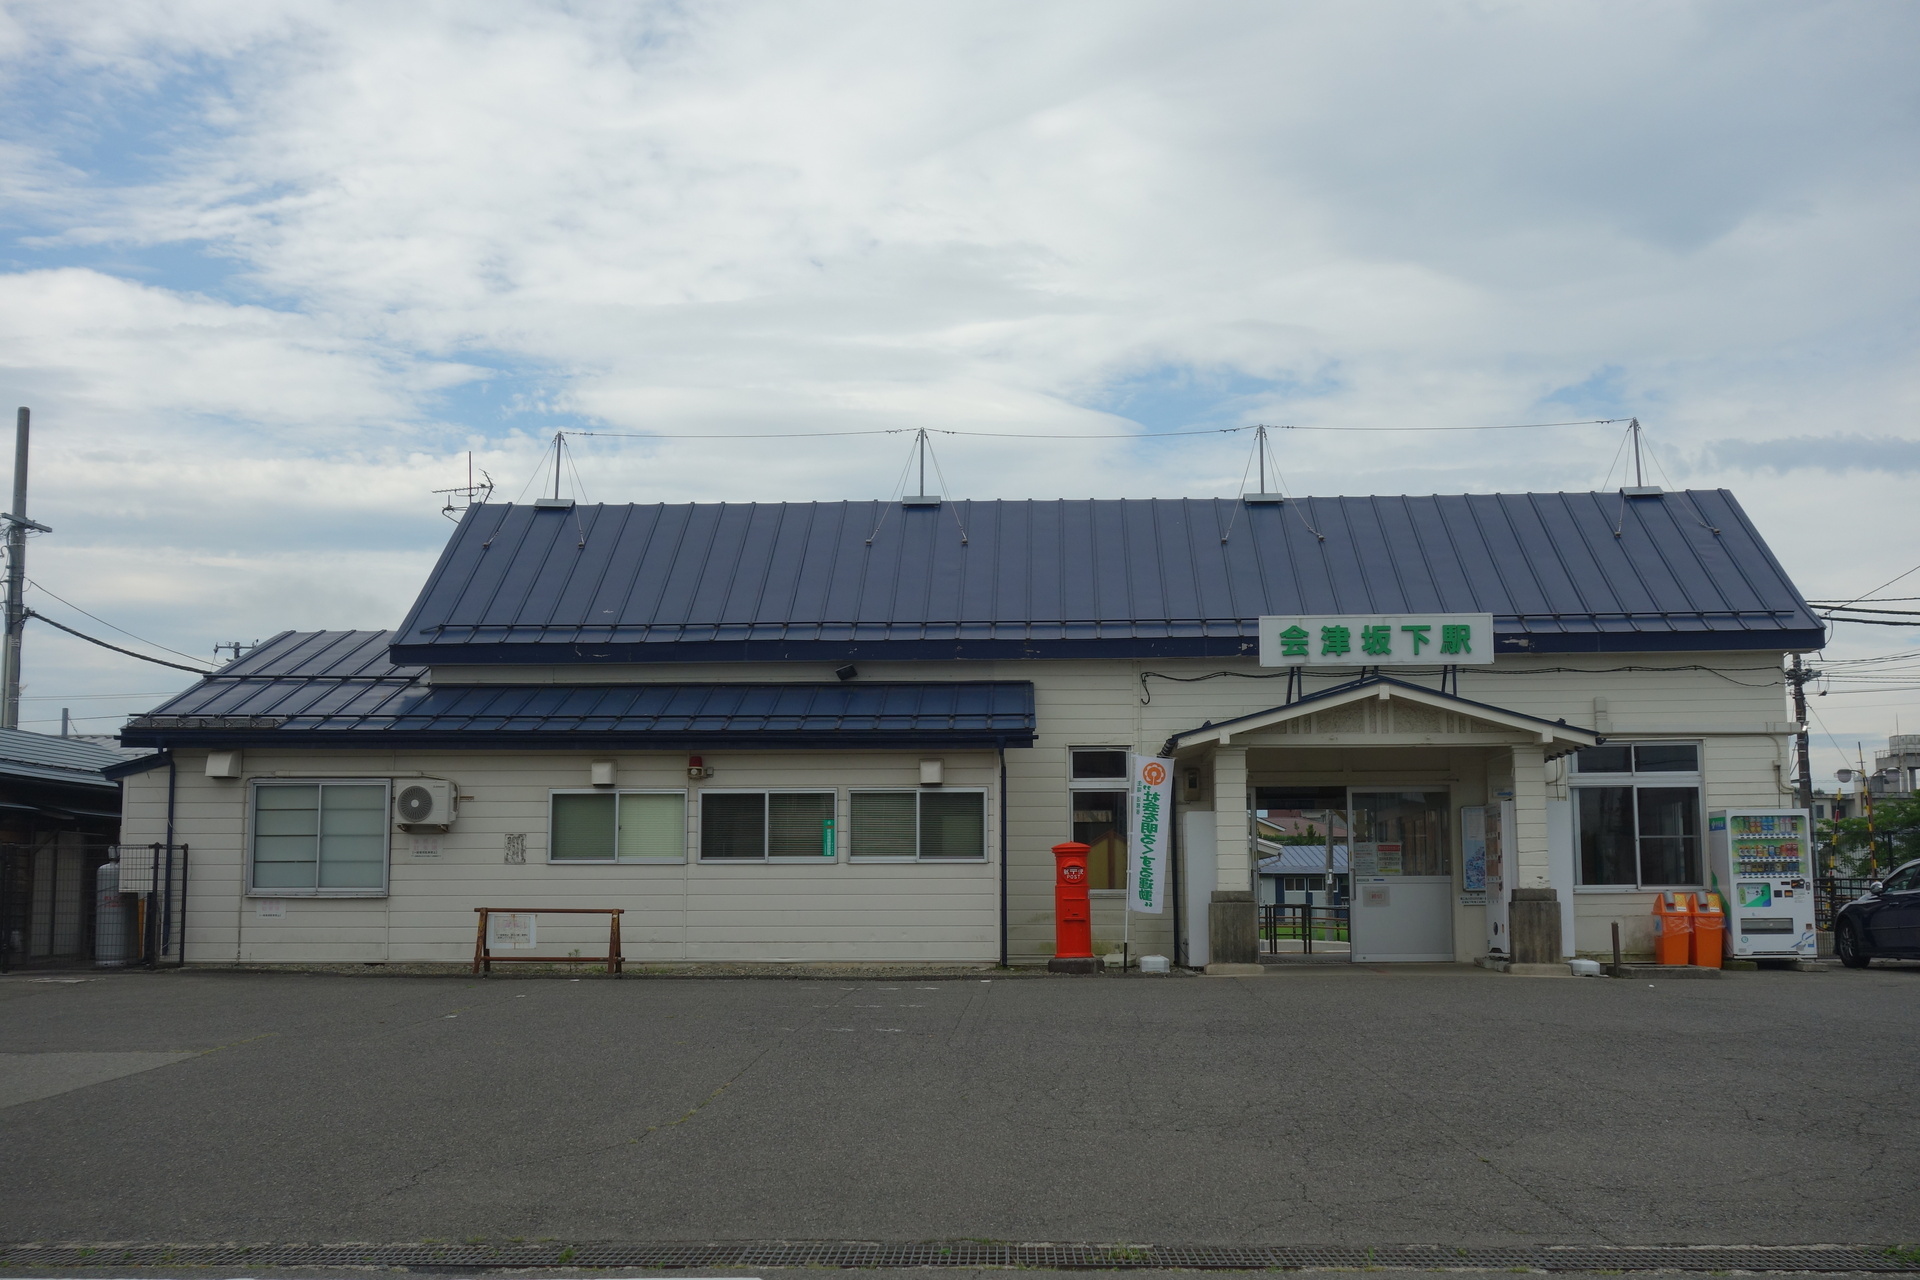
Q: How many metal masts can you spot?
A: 4